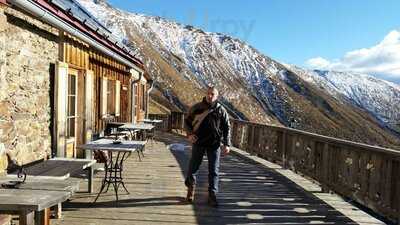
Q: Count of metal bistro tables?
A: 3